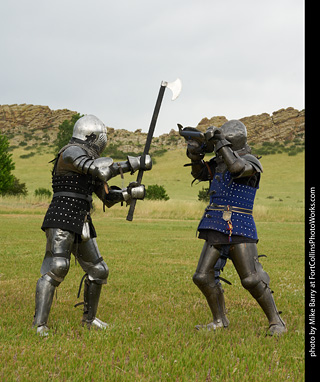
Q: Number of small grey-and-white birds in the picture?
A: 0